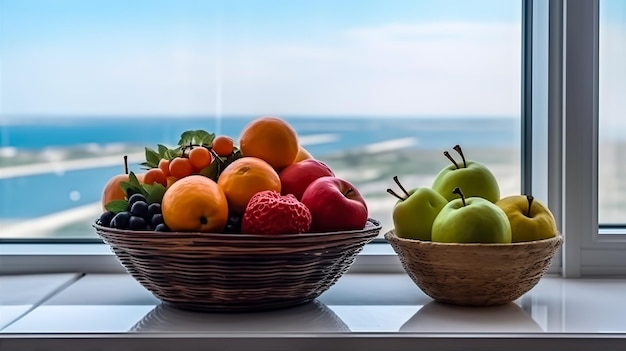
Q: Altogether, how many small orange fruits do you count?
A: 5